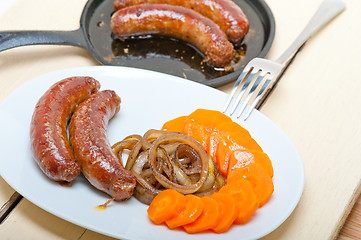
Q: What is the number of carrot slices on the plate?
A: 11